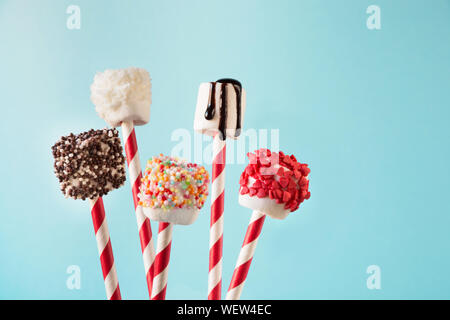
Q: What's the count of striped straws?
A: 5